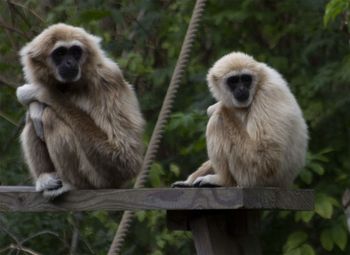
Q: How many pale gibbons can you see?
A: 2